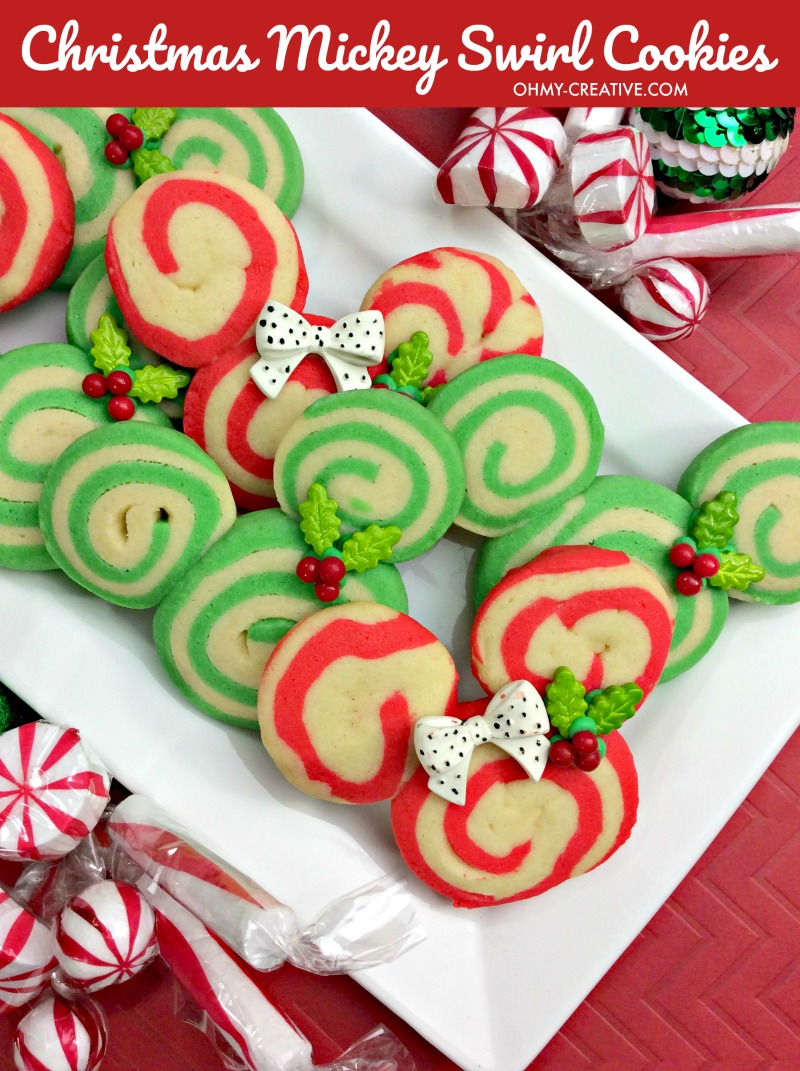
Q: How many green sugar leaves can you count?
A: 12